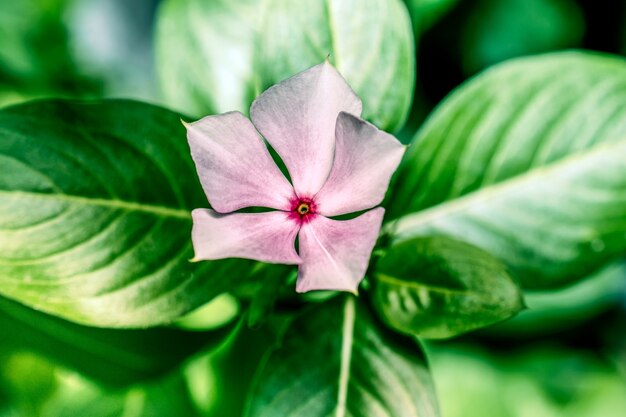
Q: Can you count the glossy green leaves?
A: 5